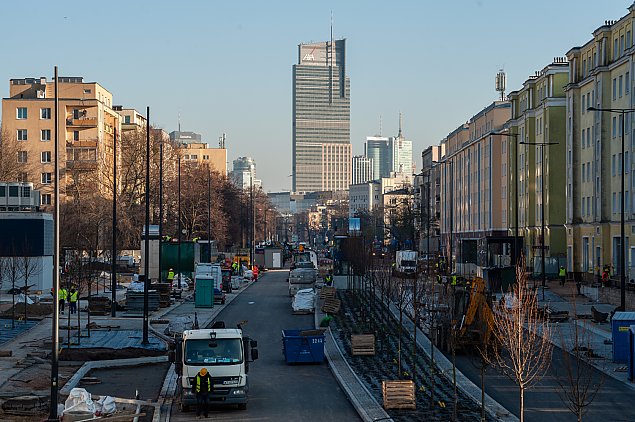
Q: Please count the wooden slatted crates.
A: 4